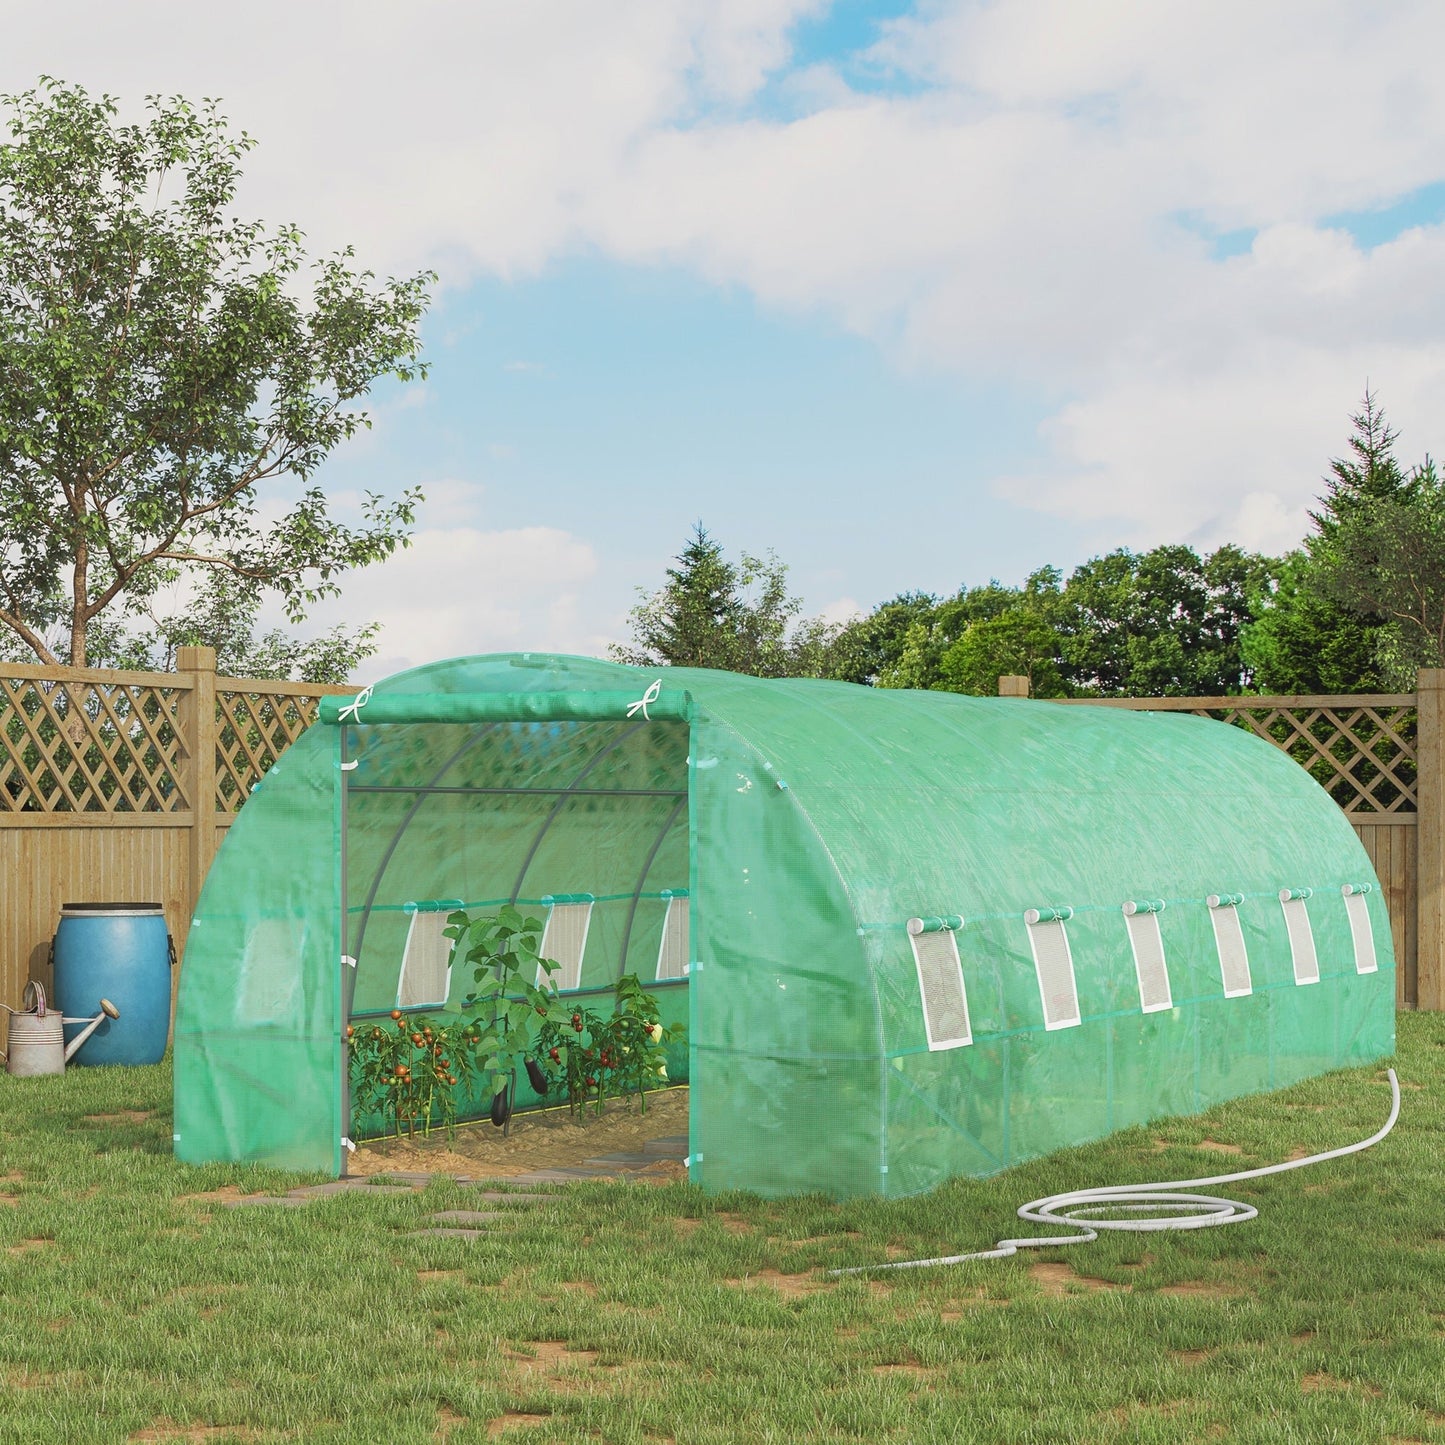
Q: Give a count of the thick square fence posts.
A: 3